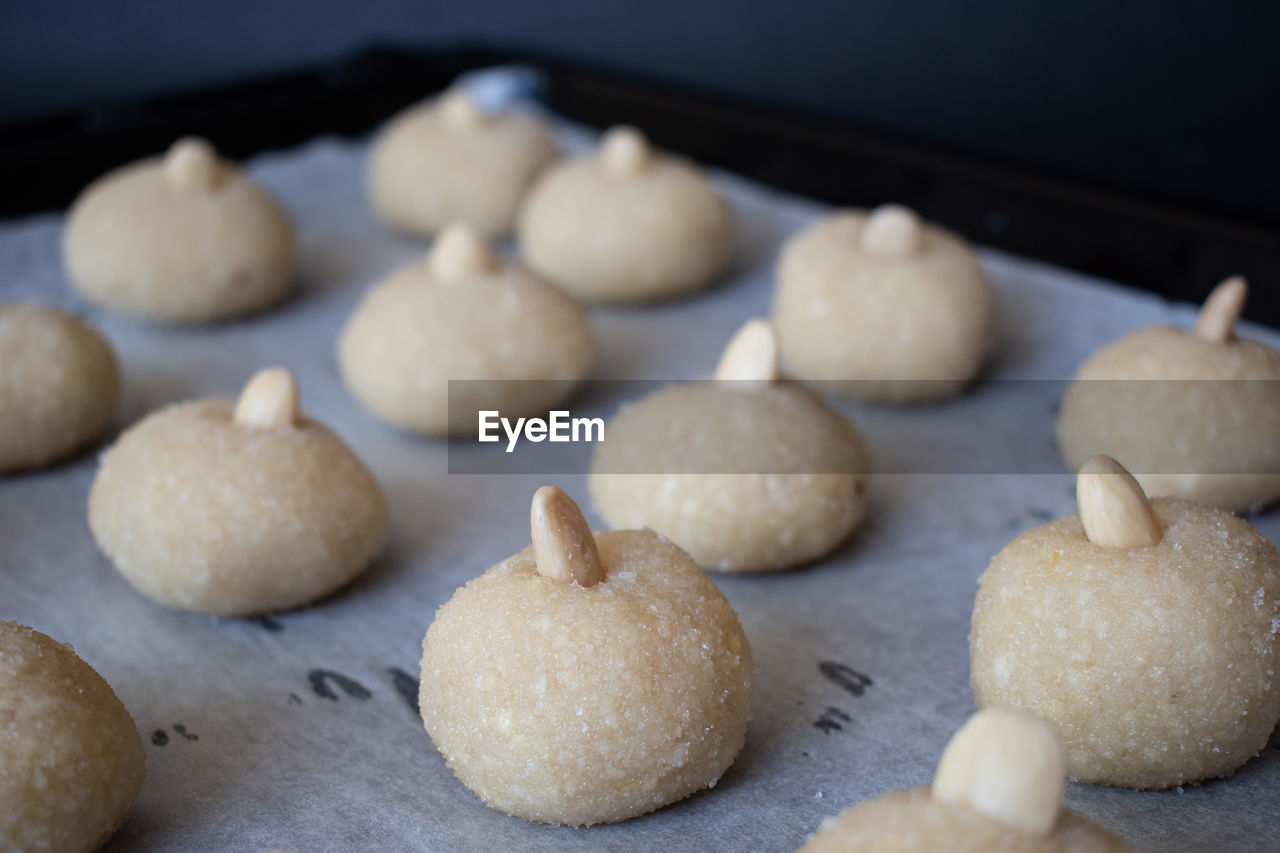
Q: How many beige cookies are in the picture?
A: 13